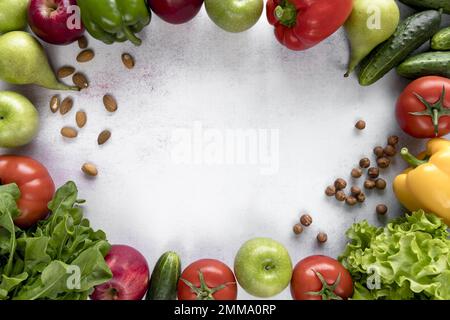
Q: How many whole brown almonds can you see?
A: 12